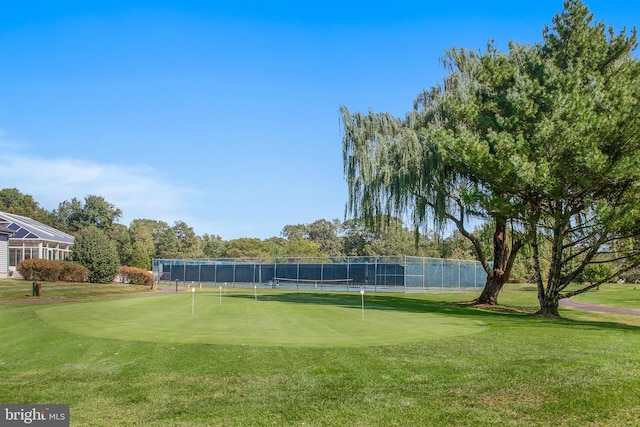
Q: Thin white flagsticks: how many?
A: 5